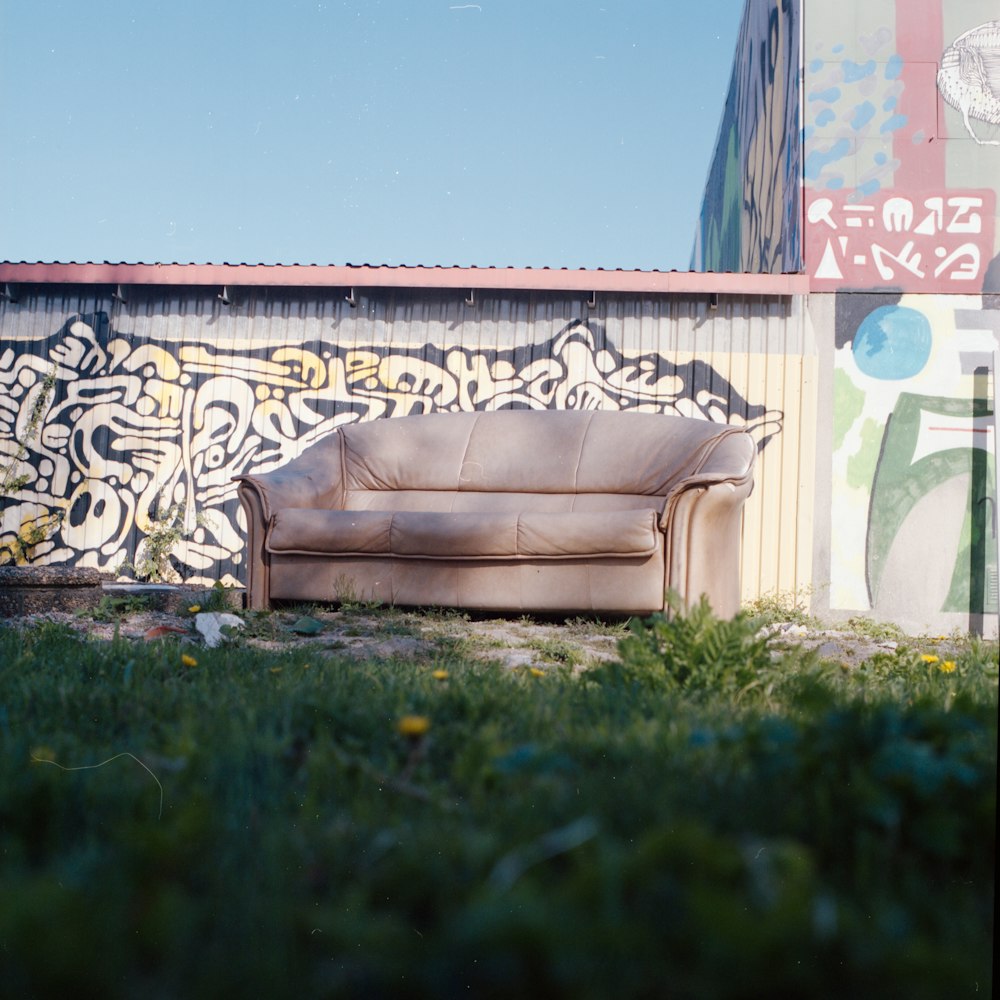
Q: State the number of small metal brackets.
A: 7